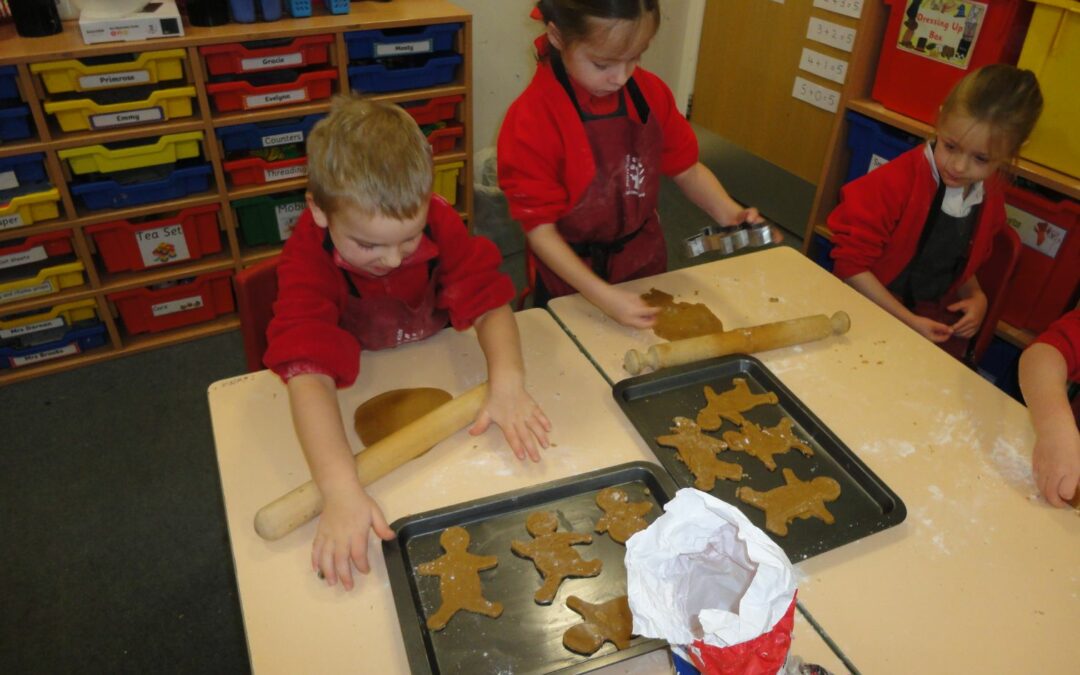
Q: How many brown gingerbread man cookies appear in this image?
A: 8